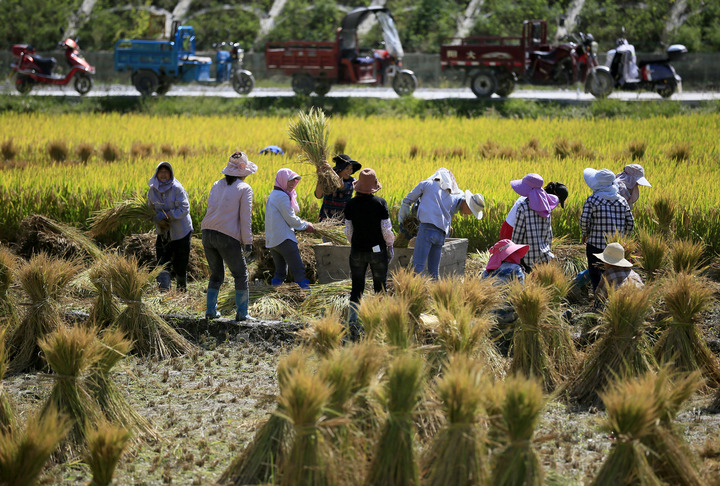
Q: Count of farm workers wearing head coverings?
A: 13